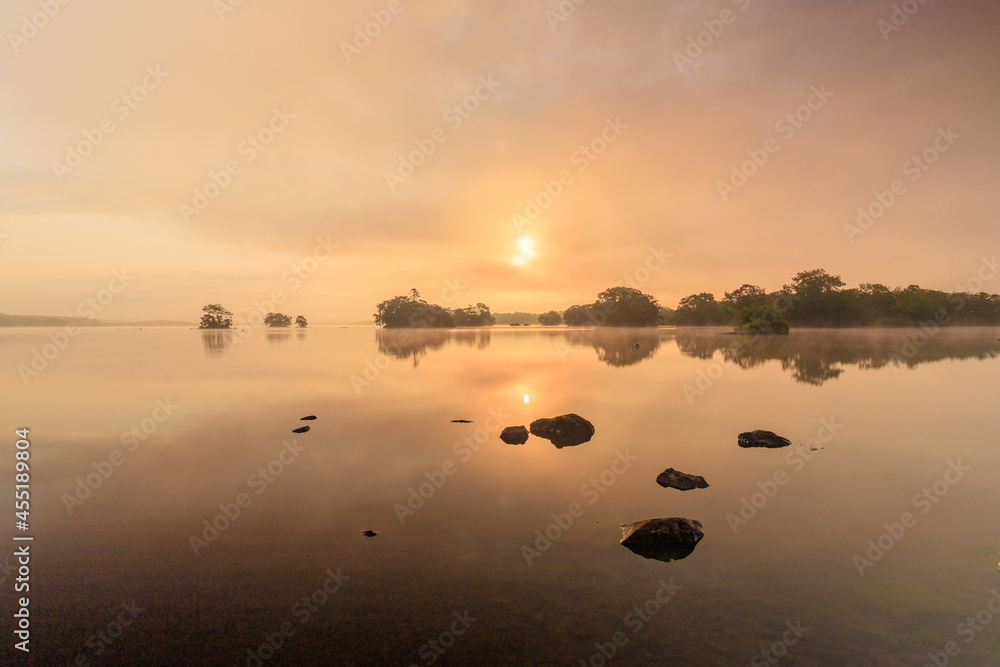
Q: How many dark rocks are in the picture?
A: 9